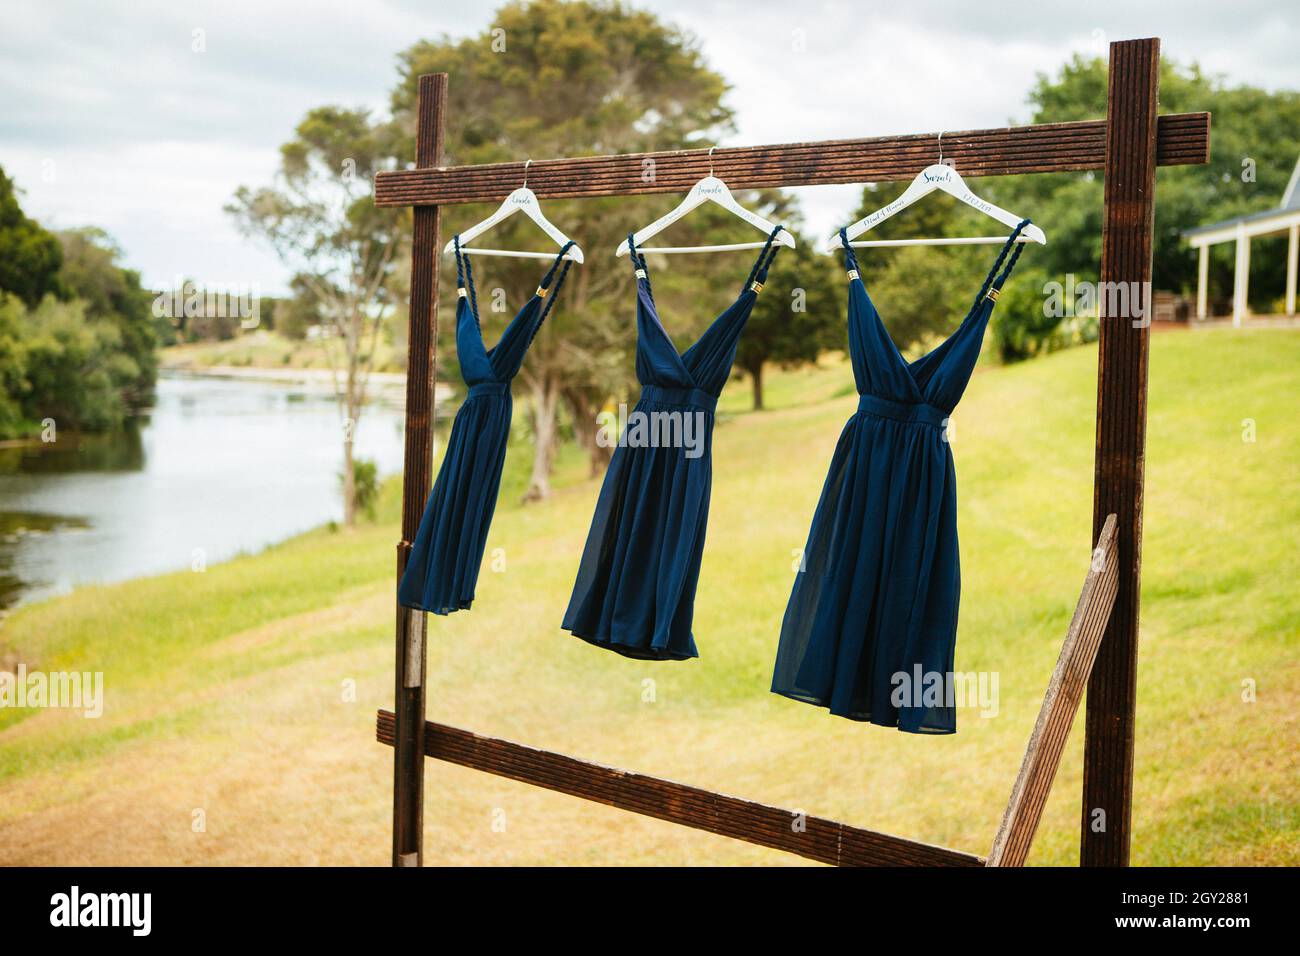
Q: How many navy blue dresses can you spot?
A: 3